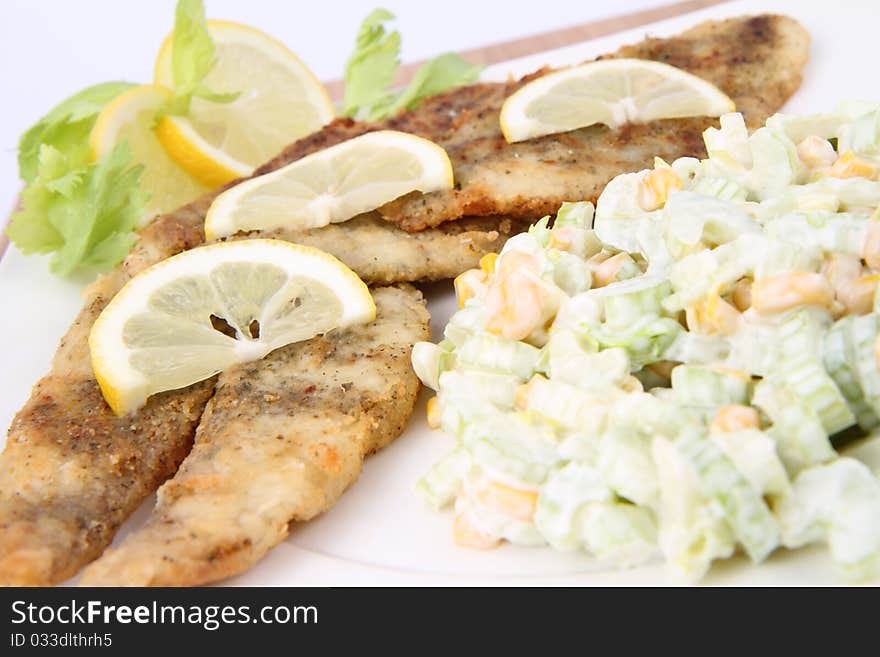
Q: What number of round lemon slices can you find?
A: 2